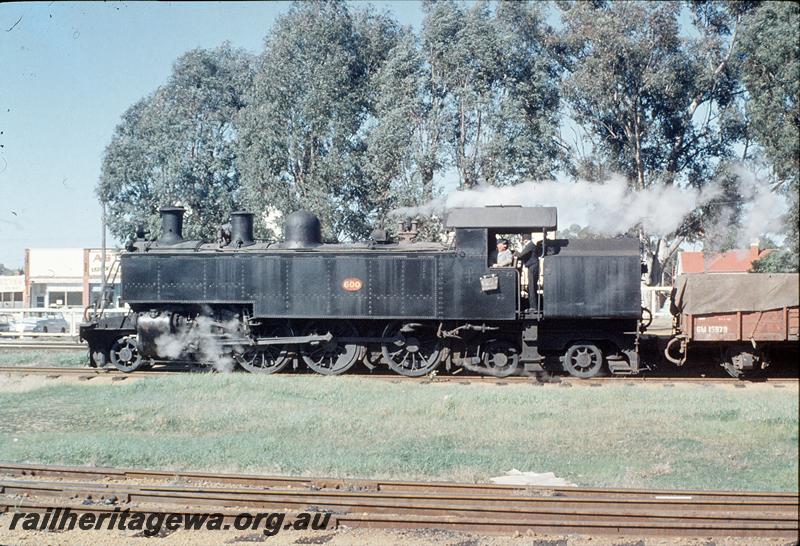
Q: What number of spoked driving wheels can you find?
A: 3